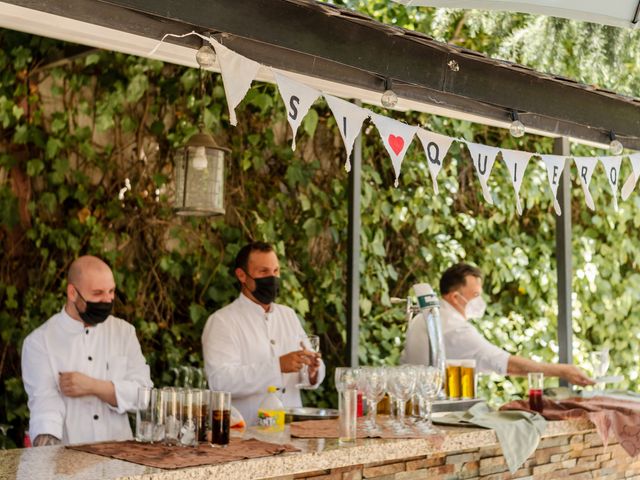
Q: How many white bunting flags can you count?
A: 11